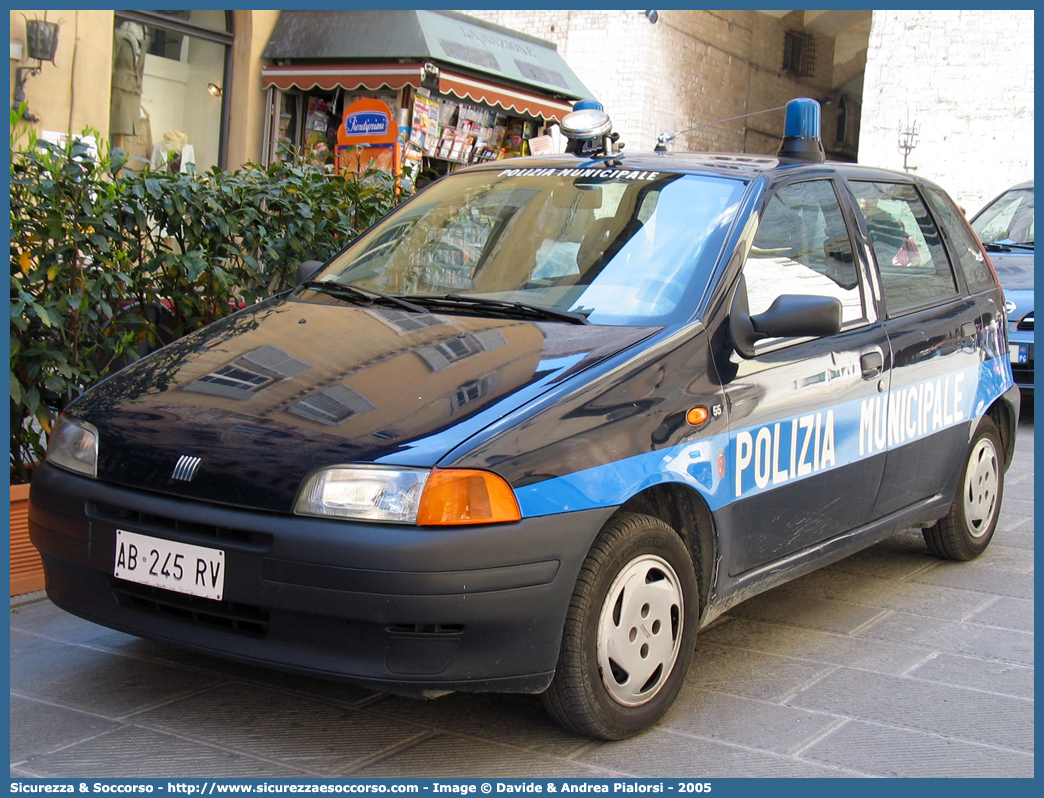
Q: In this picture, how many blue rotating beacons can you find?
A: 2